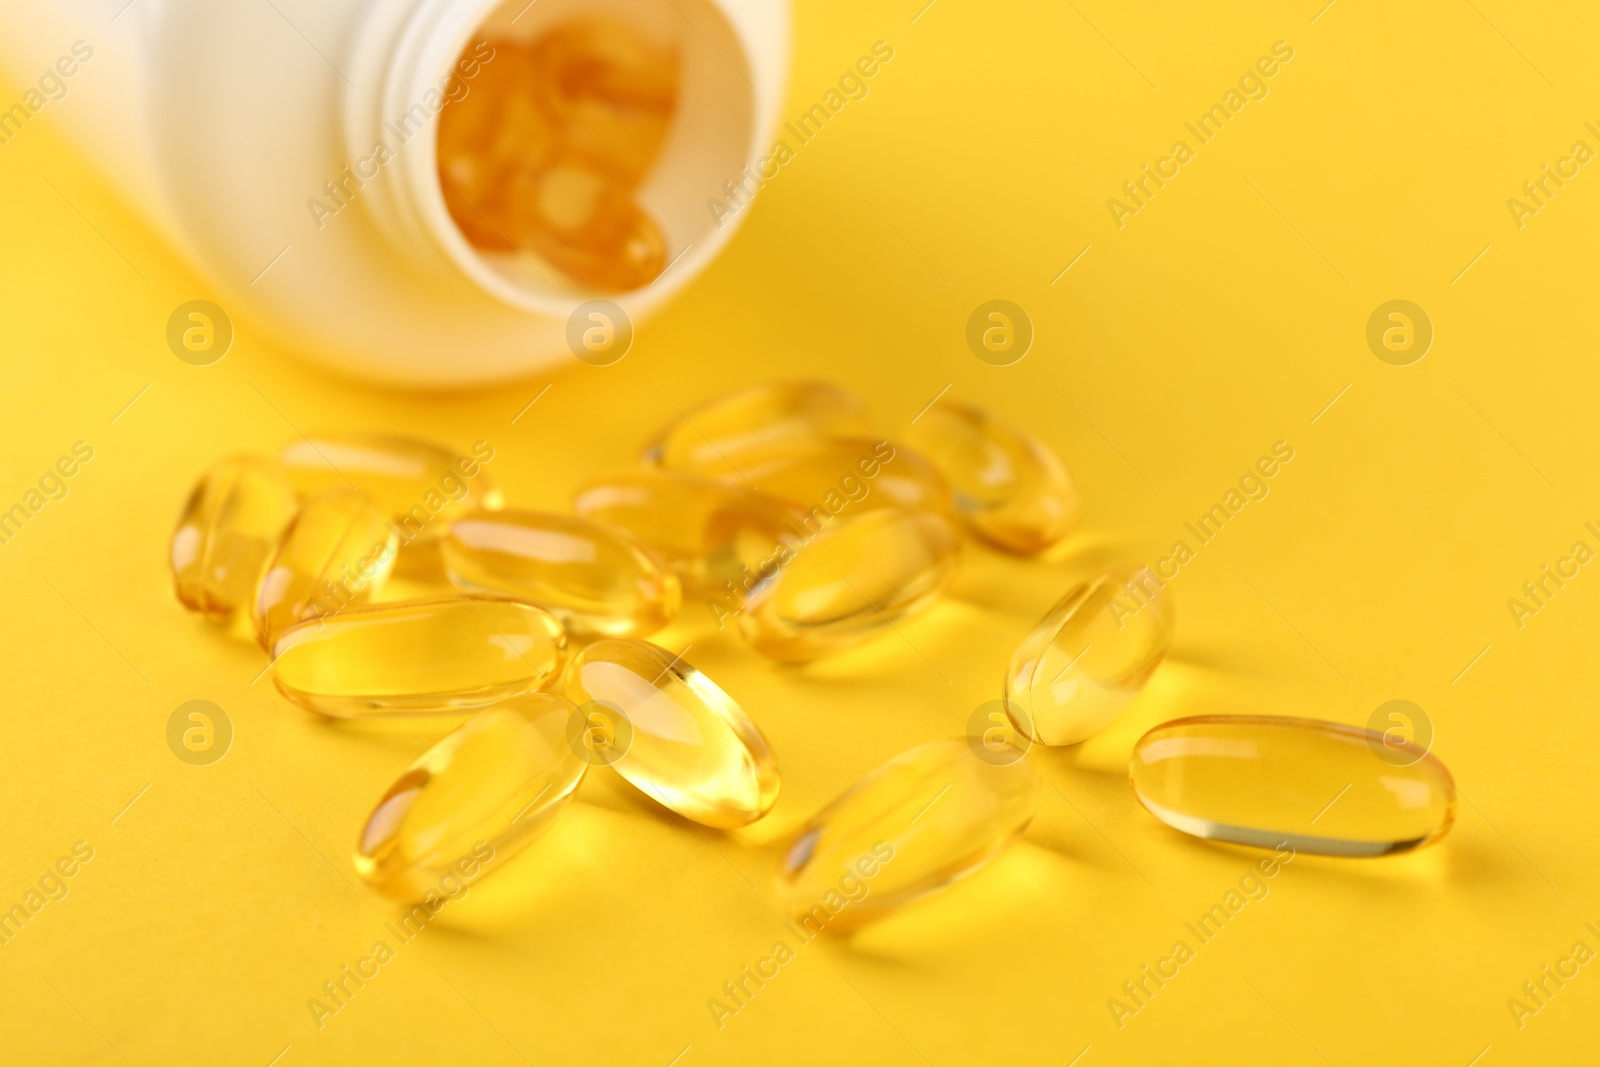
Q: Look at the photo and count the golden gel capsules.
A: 15